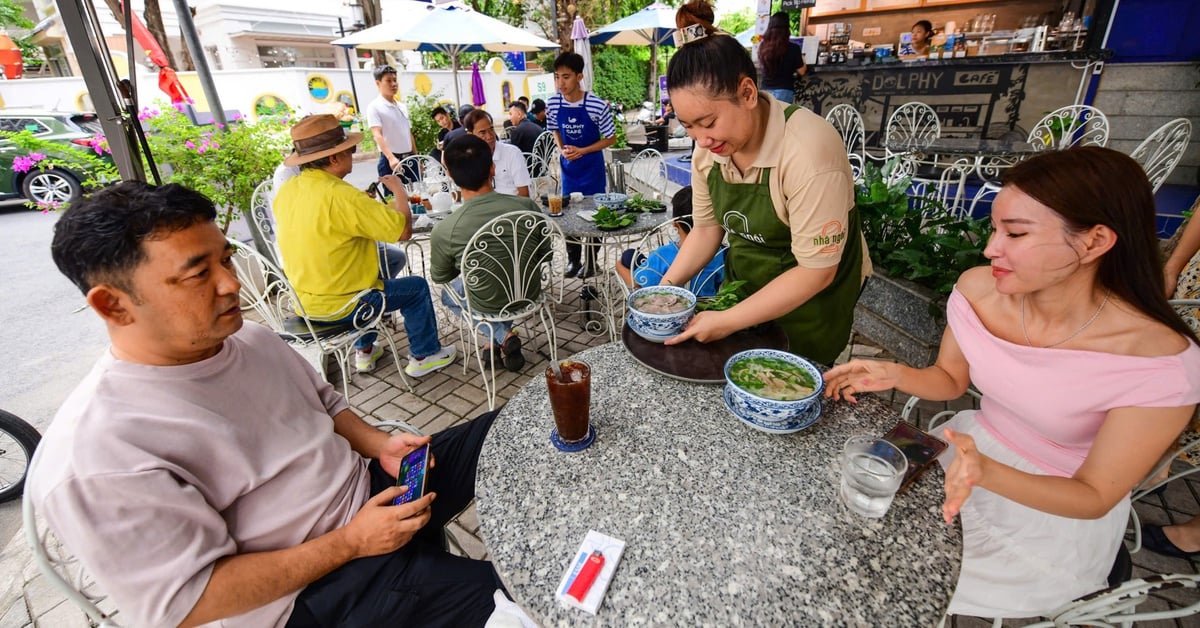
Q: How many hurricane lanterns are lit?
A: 0